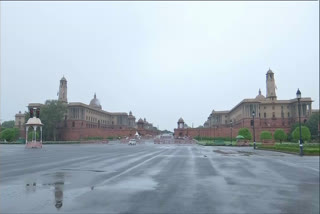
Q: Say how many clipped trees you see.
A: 4